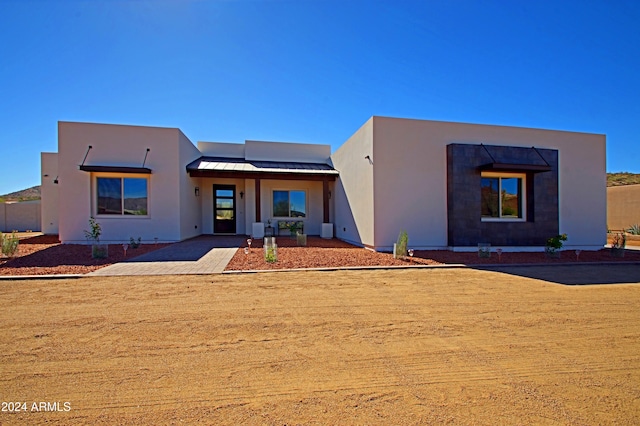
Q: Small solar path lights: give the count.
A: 7